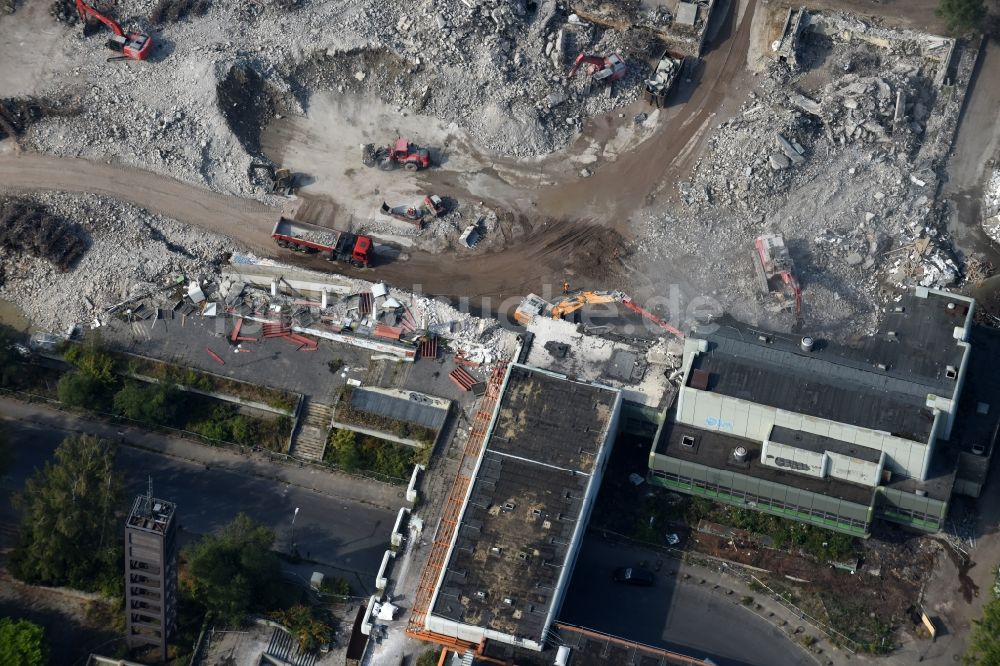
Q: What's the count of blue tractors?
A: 0